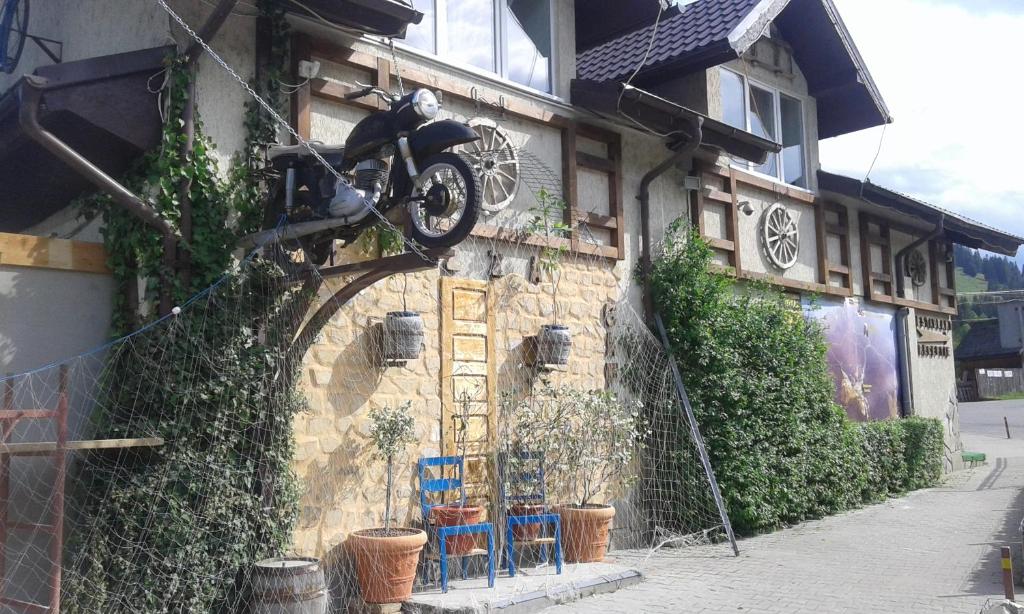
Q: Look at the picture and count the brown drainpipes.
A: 4